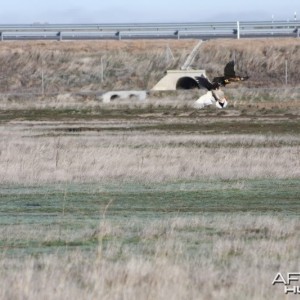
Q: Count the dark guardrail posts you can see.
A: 6